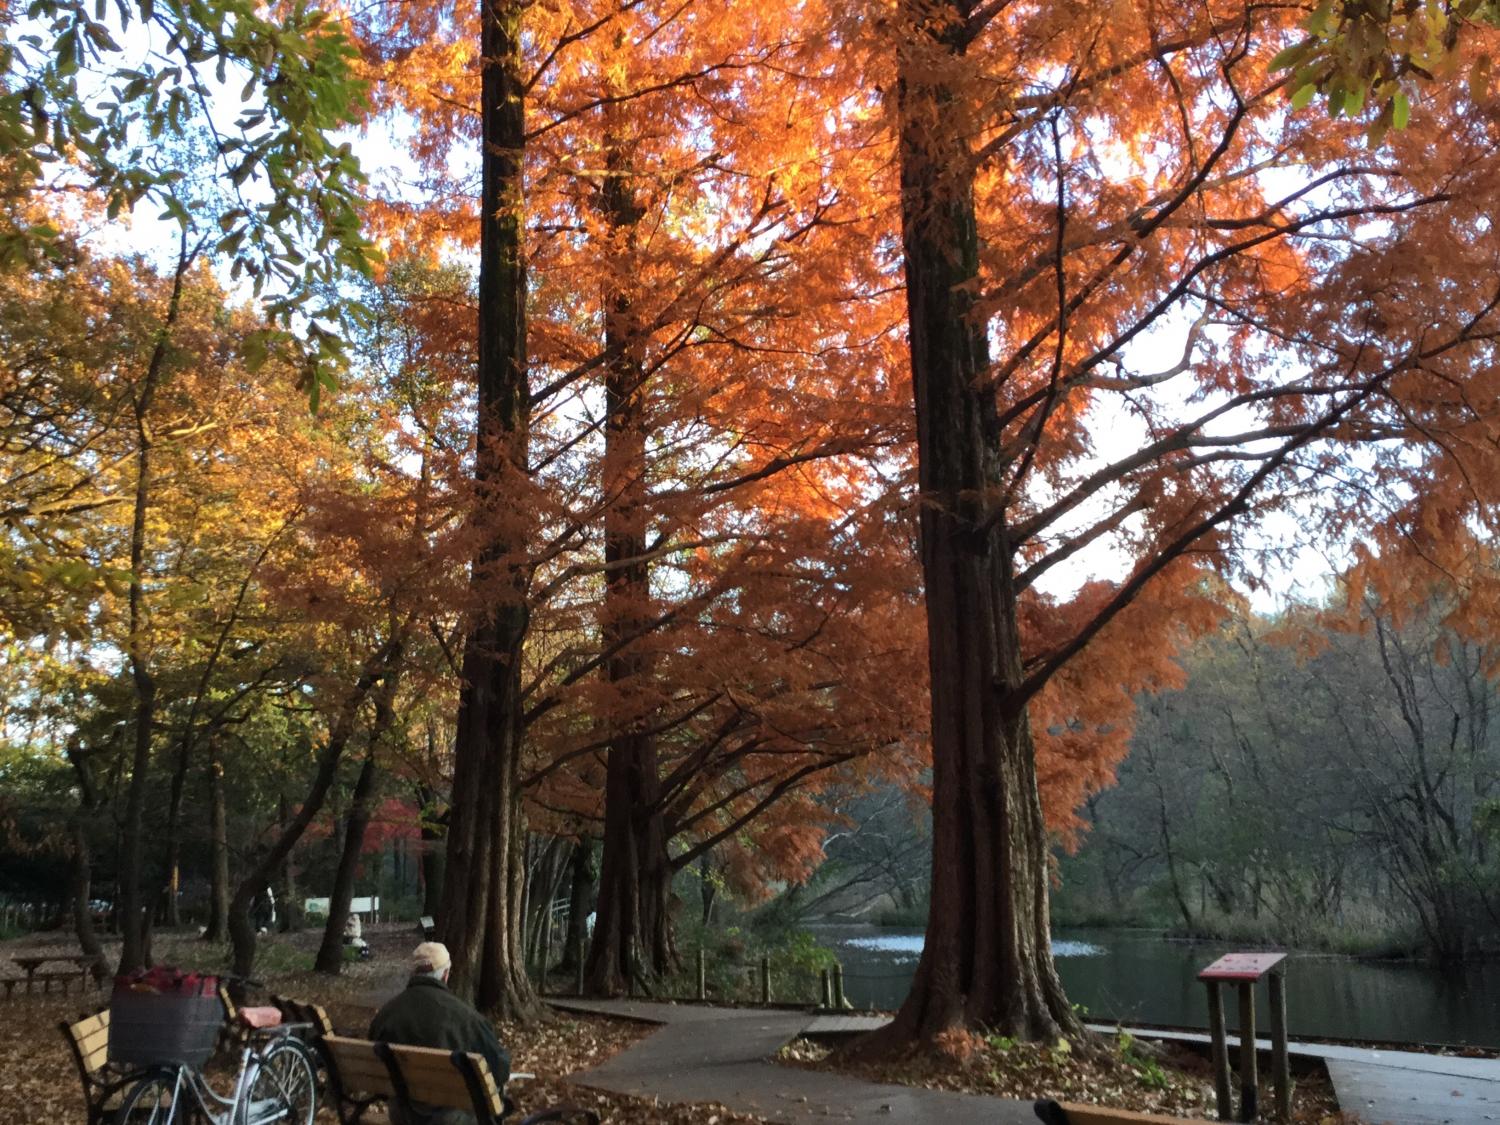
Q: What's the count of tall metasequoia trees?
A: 3